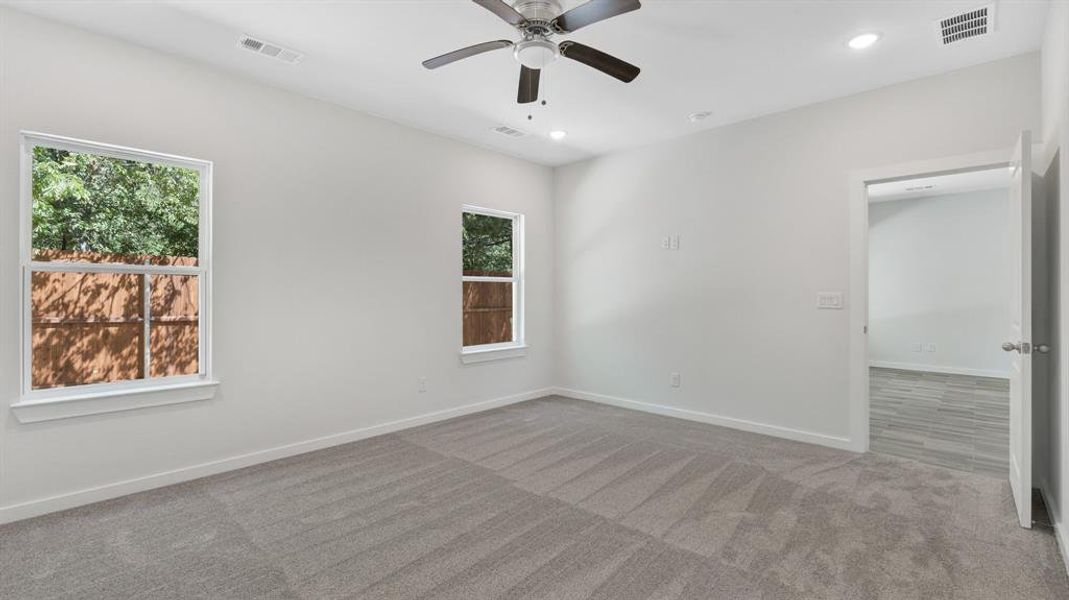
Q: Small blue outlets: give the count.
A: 0